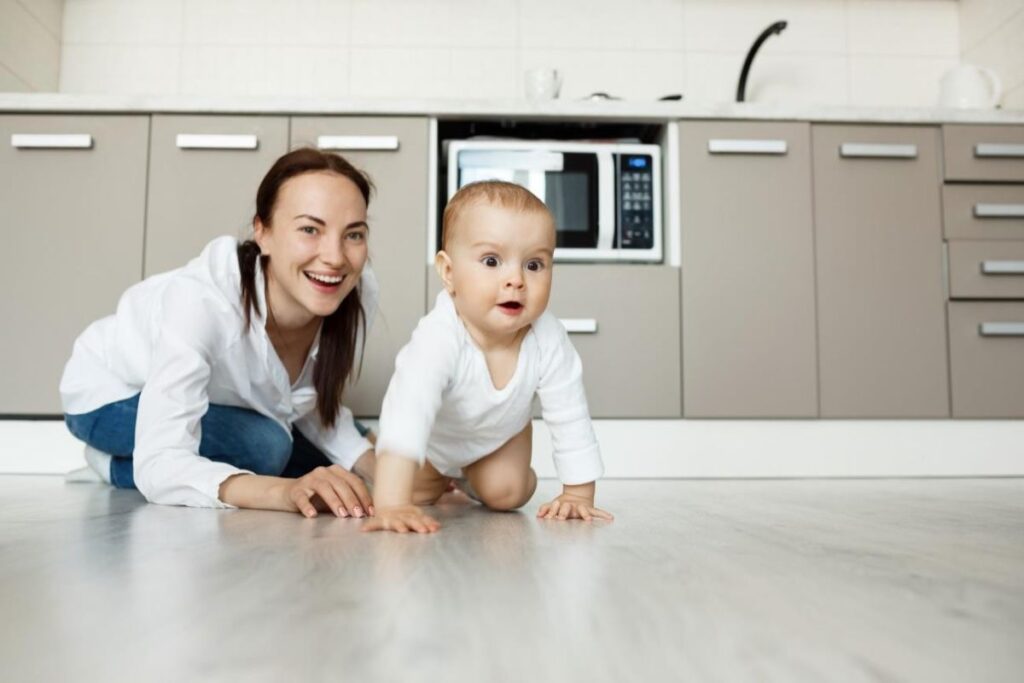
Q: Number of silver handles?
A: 10